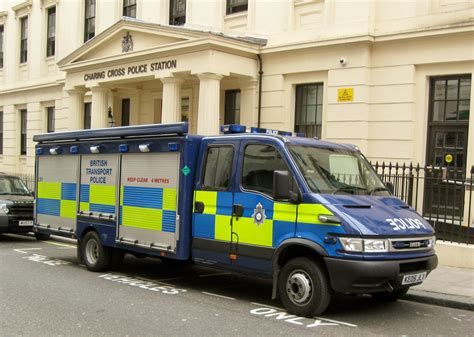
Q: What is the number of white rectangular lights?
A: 3